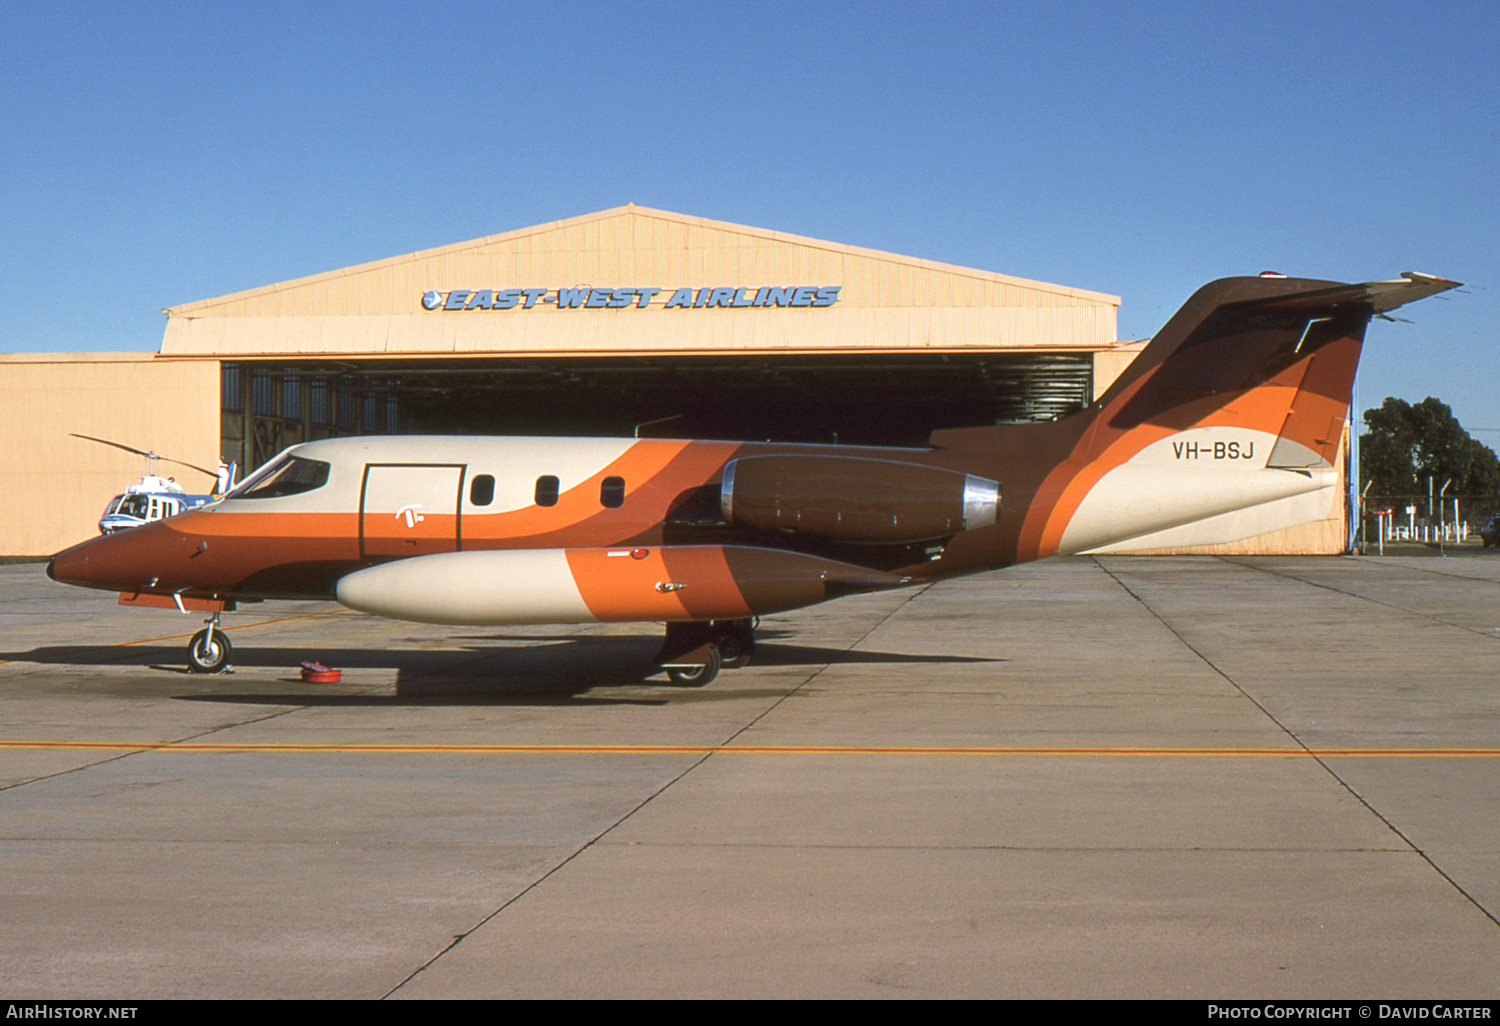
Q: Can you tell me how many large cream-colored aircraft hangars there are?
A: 1